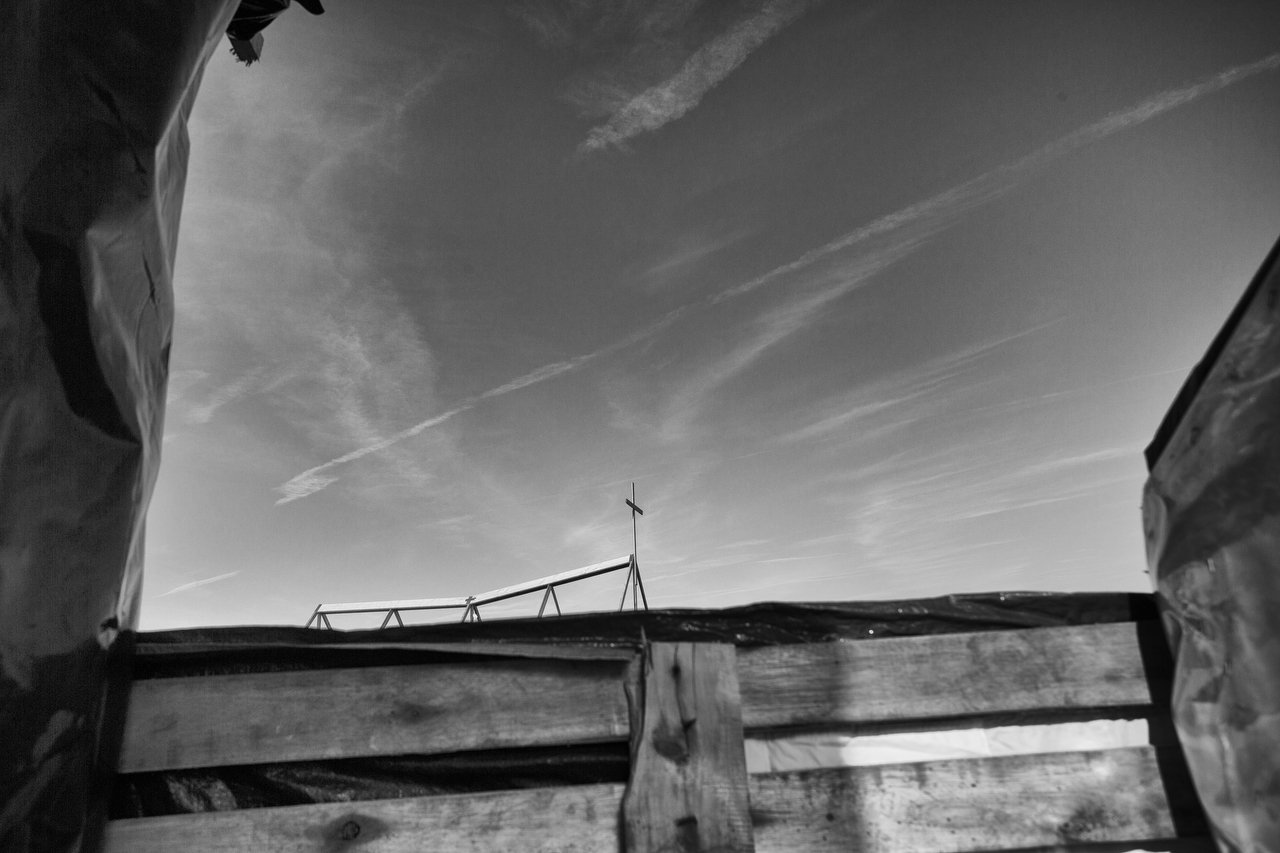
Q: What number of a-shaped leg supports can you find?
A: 5